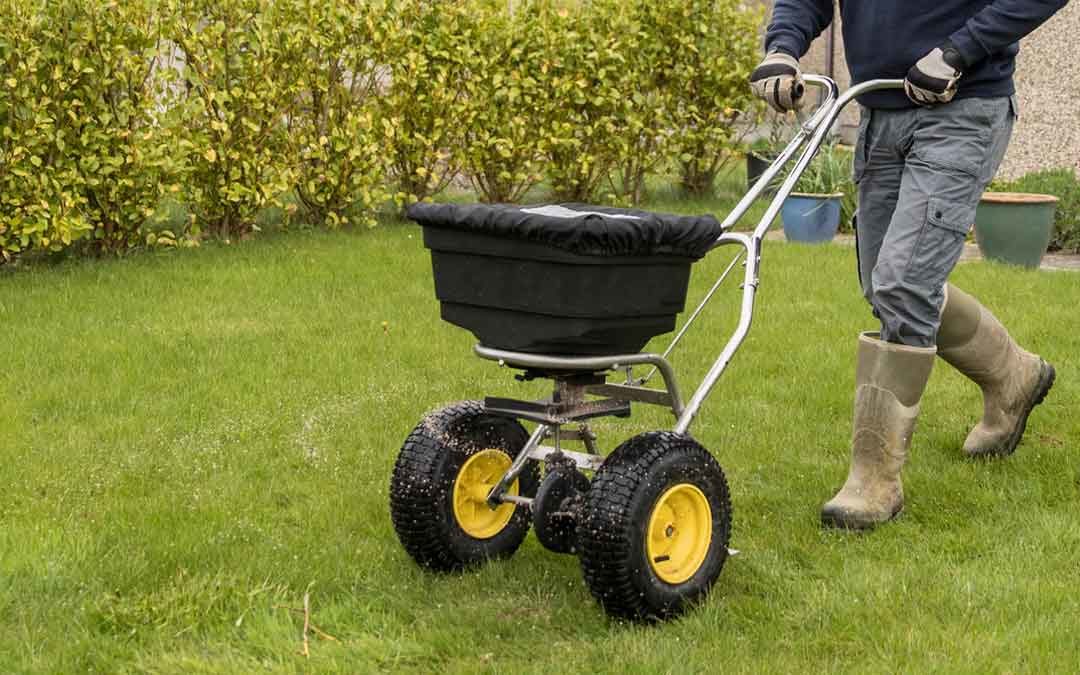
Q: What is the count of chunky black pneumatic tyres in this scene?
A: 2